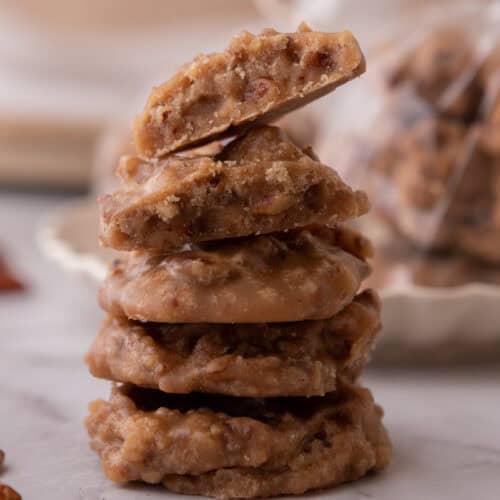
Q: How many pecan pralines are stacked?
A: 5